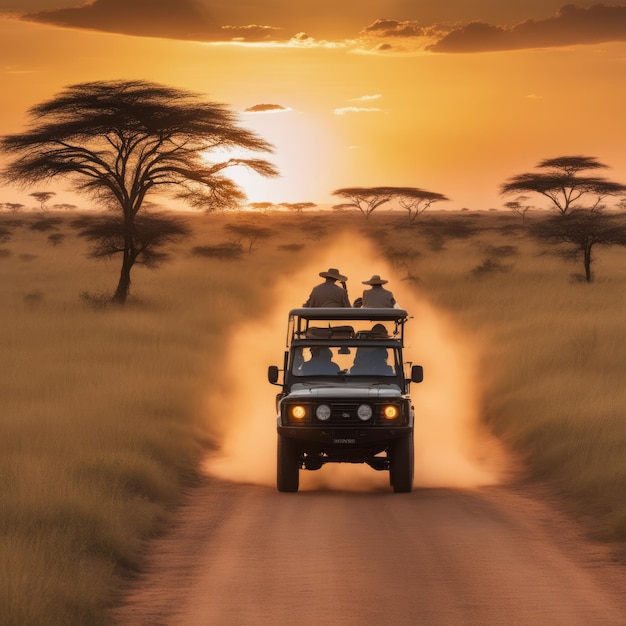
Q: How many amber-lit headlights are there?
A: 2